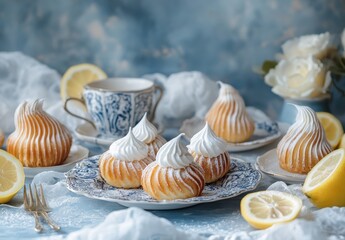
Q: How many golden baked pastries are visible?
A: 7